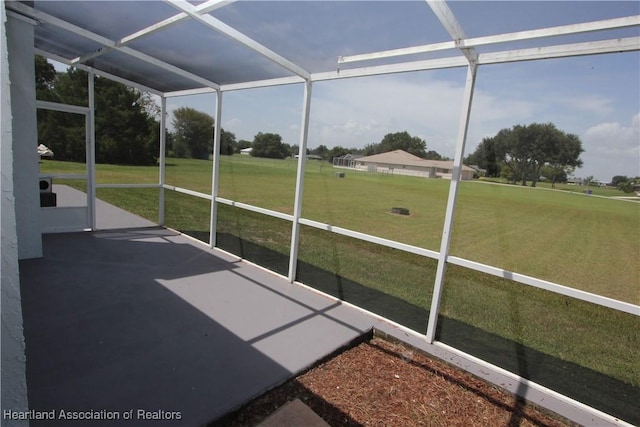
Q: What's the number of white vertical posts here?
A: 5